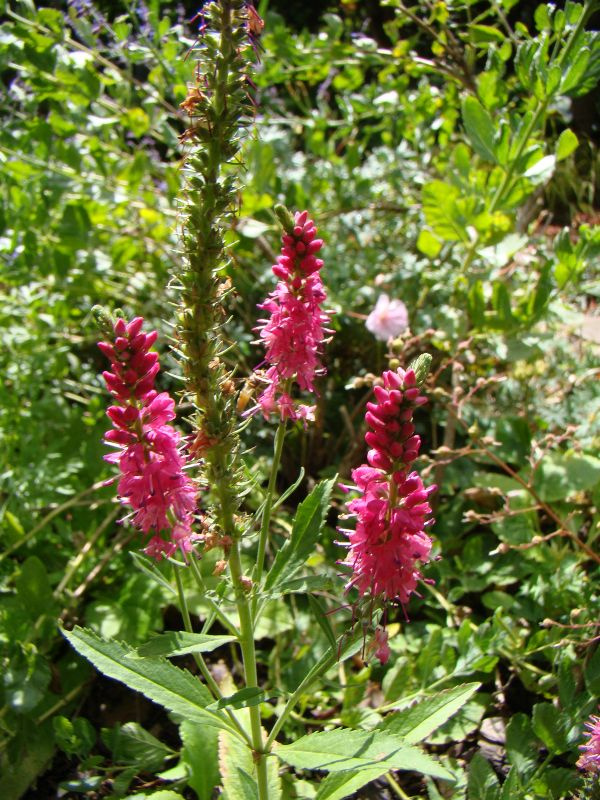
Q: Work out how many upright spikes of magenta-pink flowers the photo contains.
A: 3